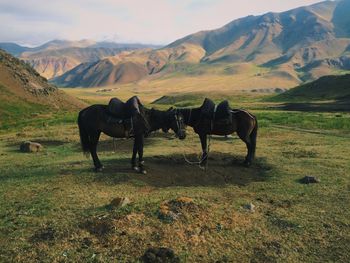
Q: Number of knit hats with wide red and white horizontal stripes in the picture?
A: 0